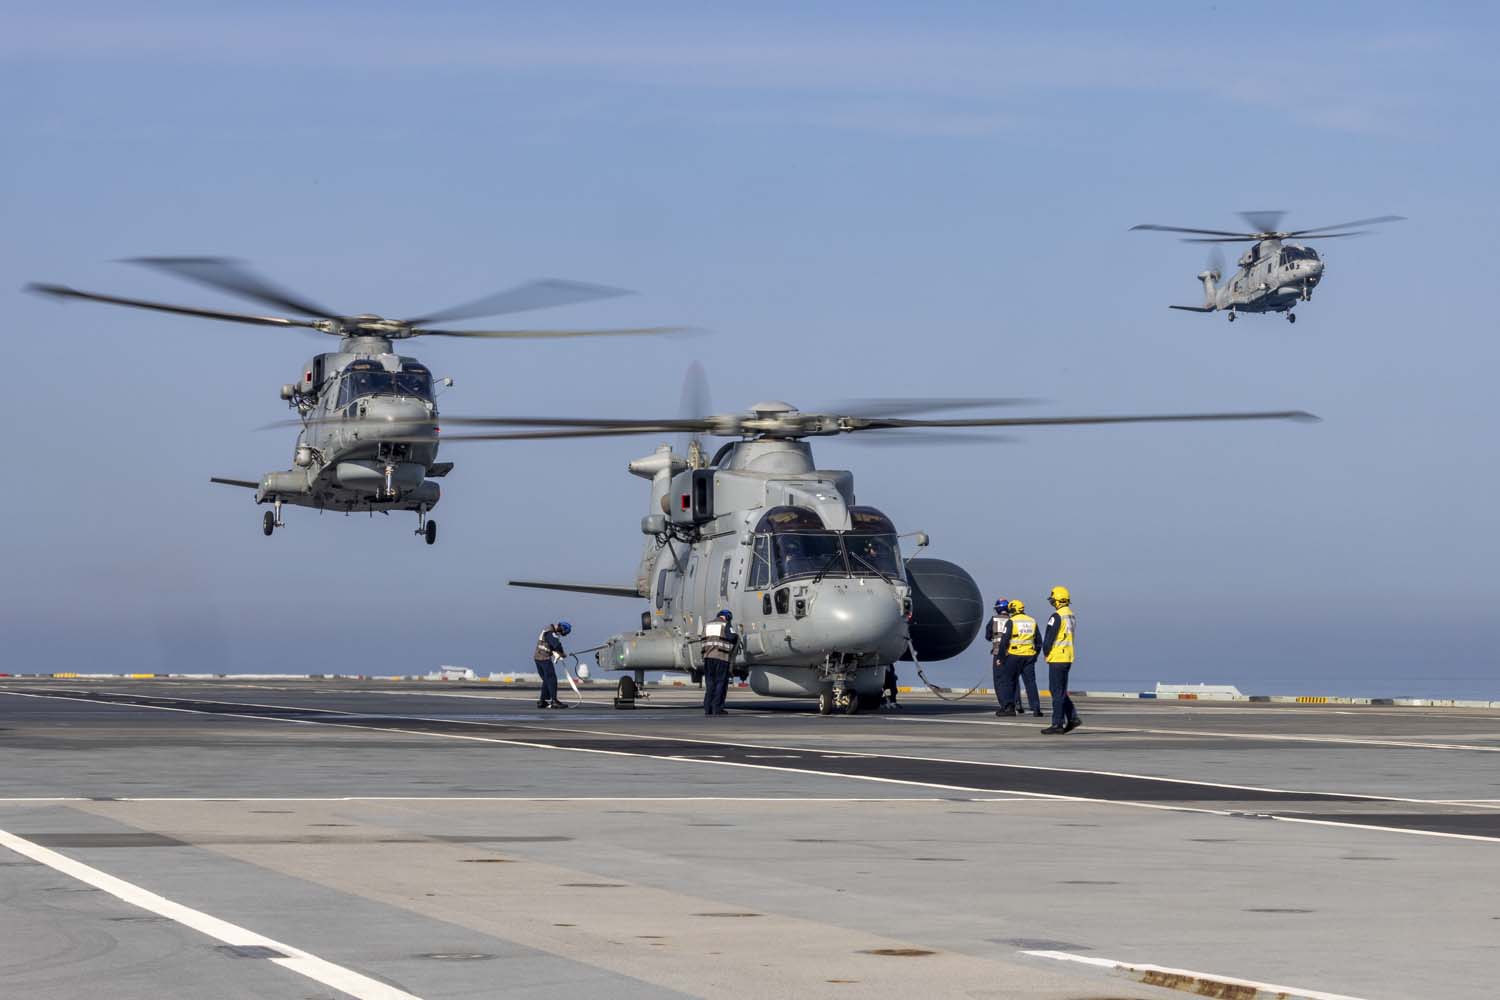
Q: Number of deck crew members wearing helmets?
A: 5